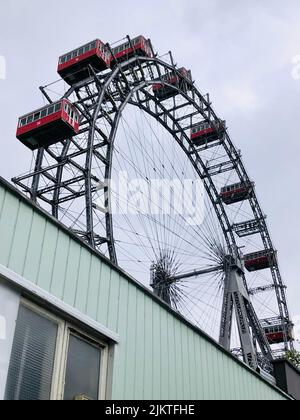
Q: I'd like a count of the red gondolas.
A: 8